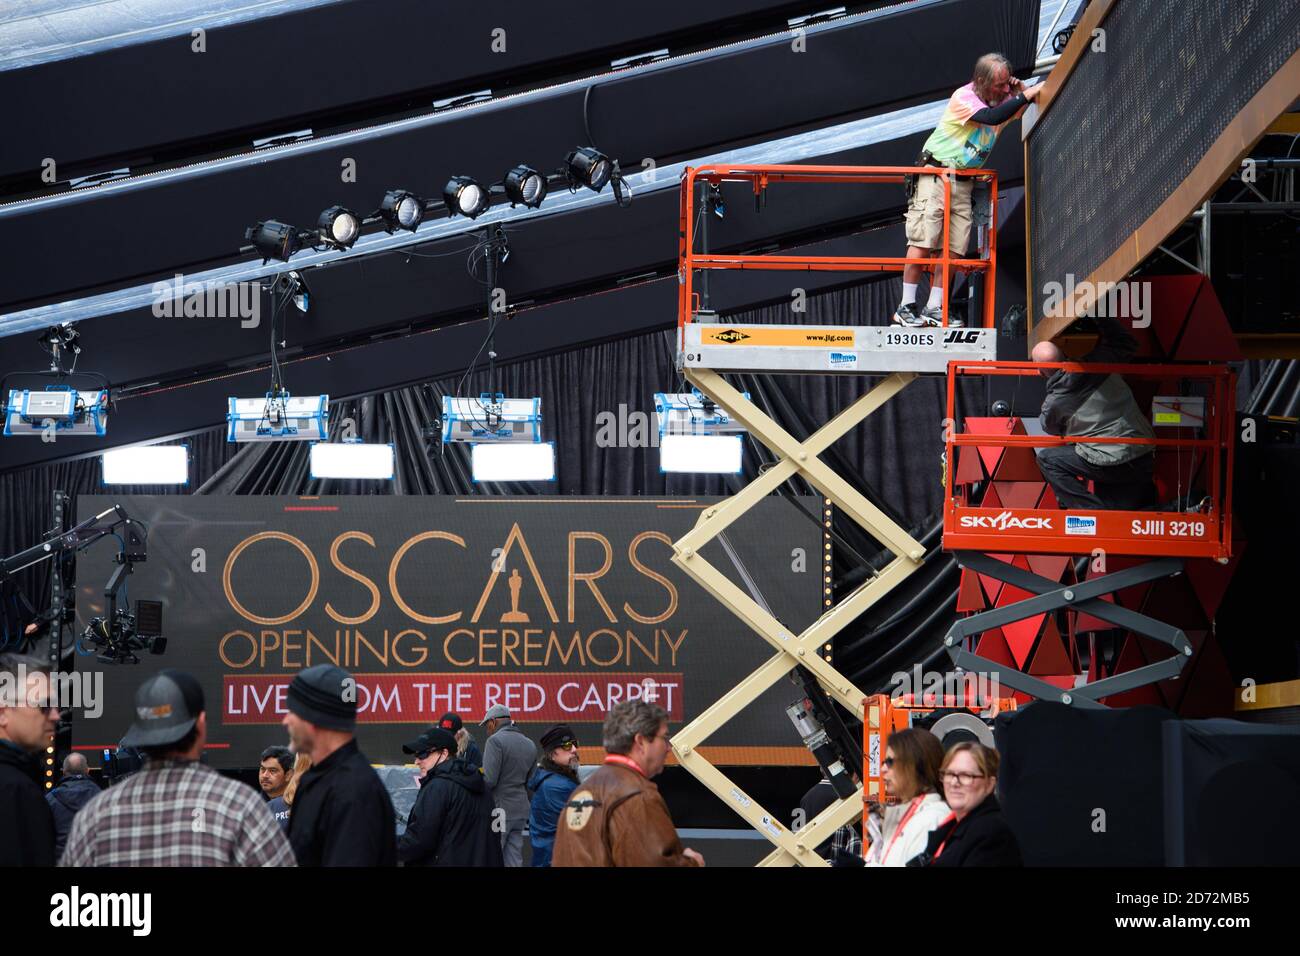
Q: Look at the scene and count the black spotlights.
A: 6